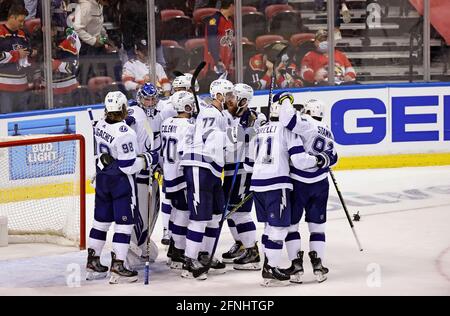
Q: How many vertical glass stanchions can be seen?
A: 5